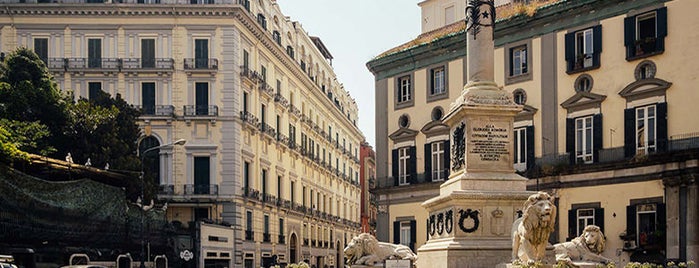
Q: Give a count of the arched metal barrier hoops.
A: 3